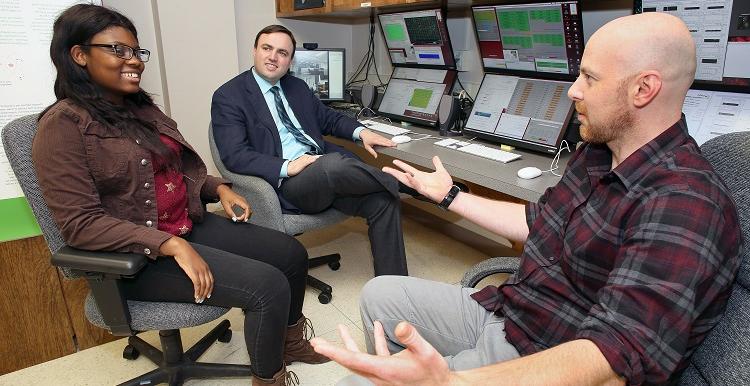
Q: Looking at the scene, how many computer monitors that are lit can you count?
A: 7